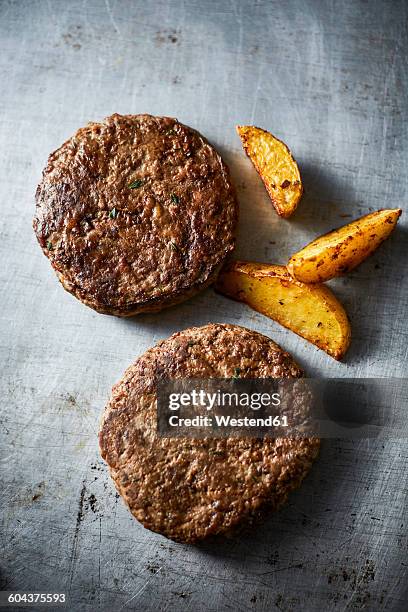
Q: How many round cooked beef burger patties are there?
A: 2